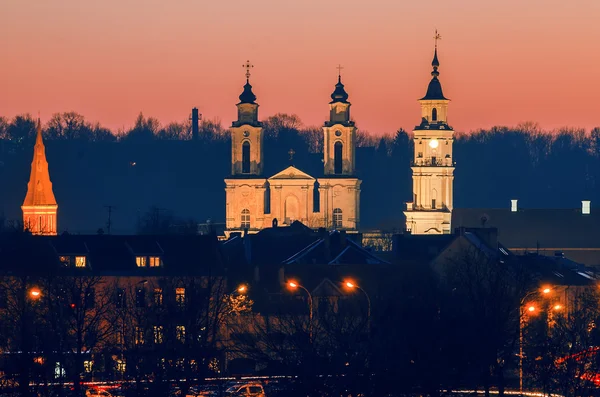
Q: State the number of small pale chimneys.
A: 2